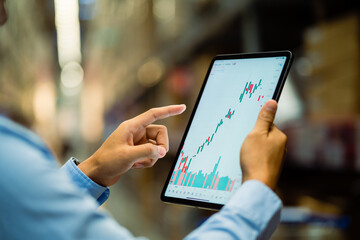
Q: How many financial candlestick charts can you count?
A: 1